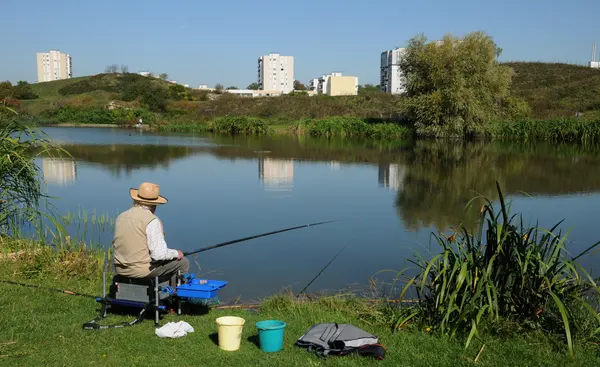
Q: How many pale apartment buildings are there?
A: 4